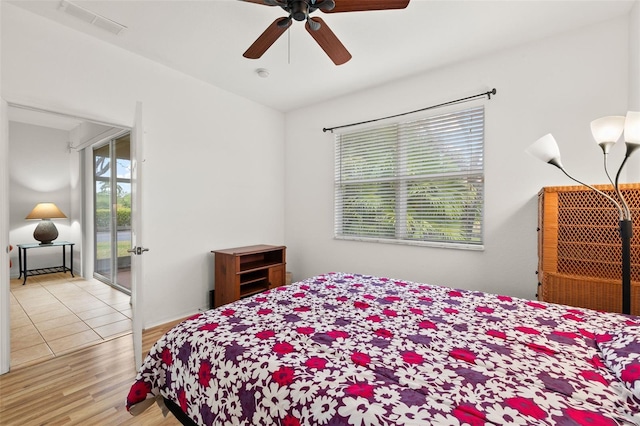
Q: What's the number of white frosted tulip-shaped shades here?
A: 3